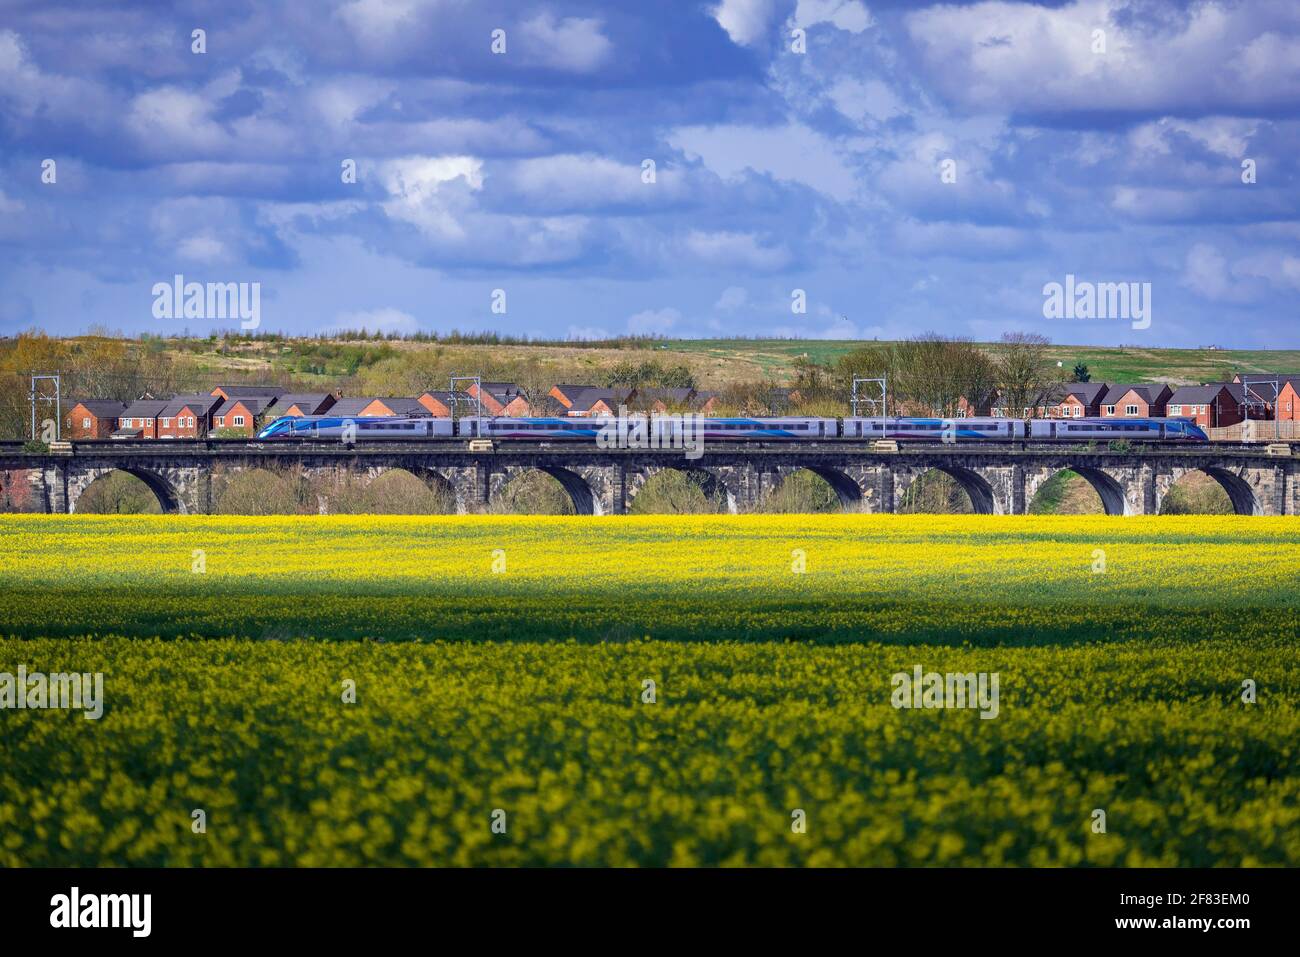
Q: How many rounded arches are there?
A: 9